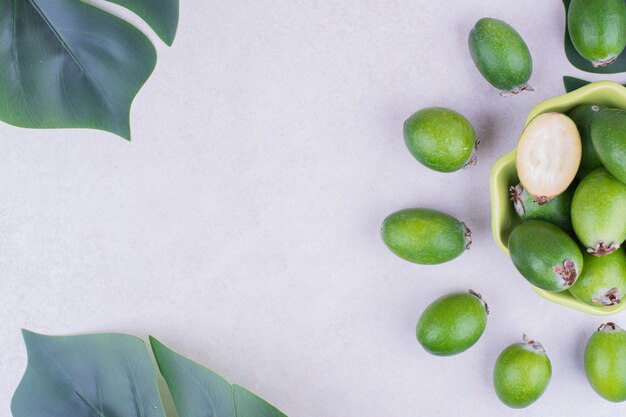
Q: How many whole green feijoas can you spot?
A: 13